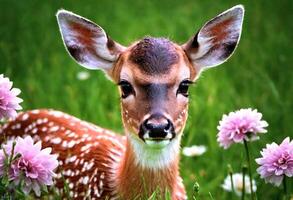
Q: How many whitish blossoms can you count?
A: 3